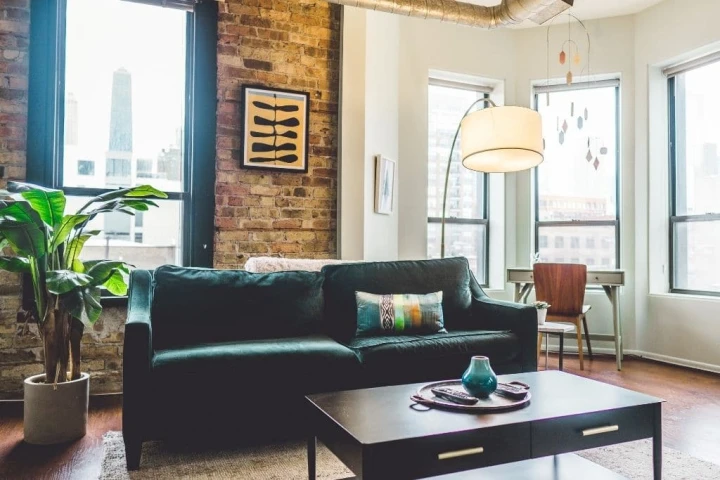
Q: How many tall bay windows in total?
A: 3